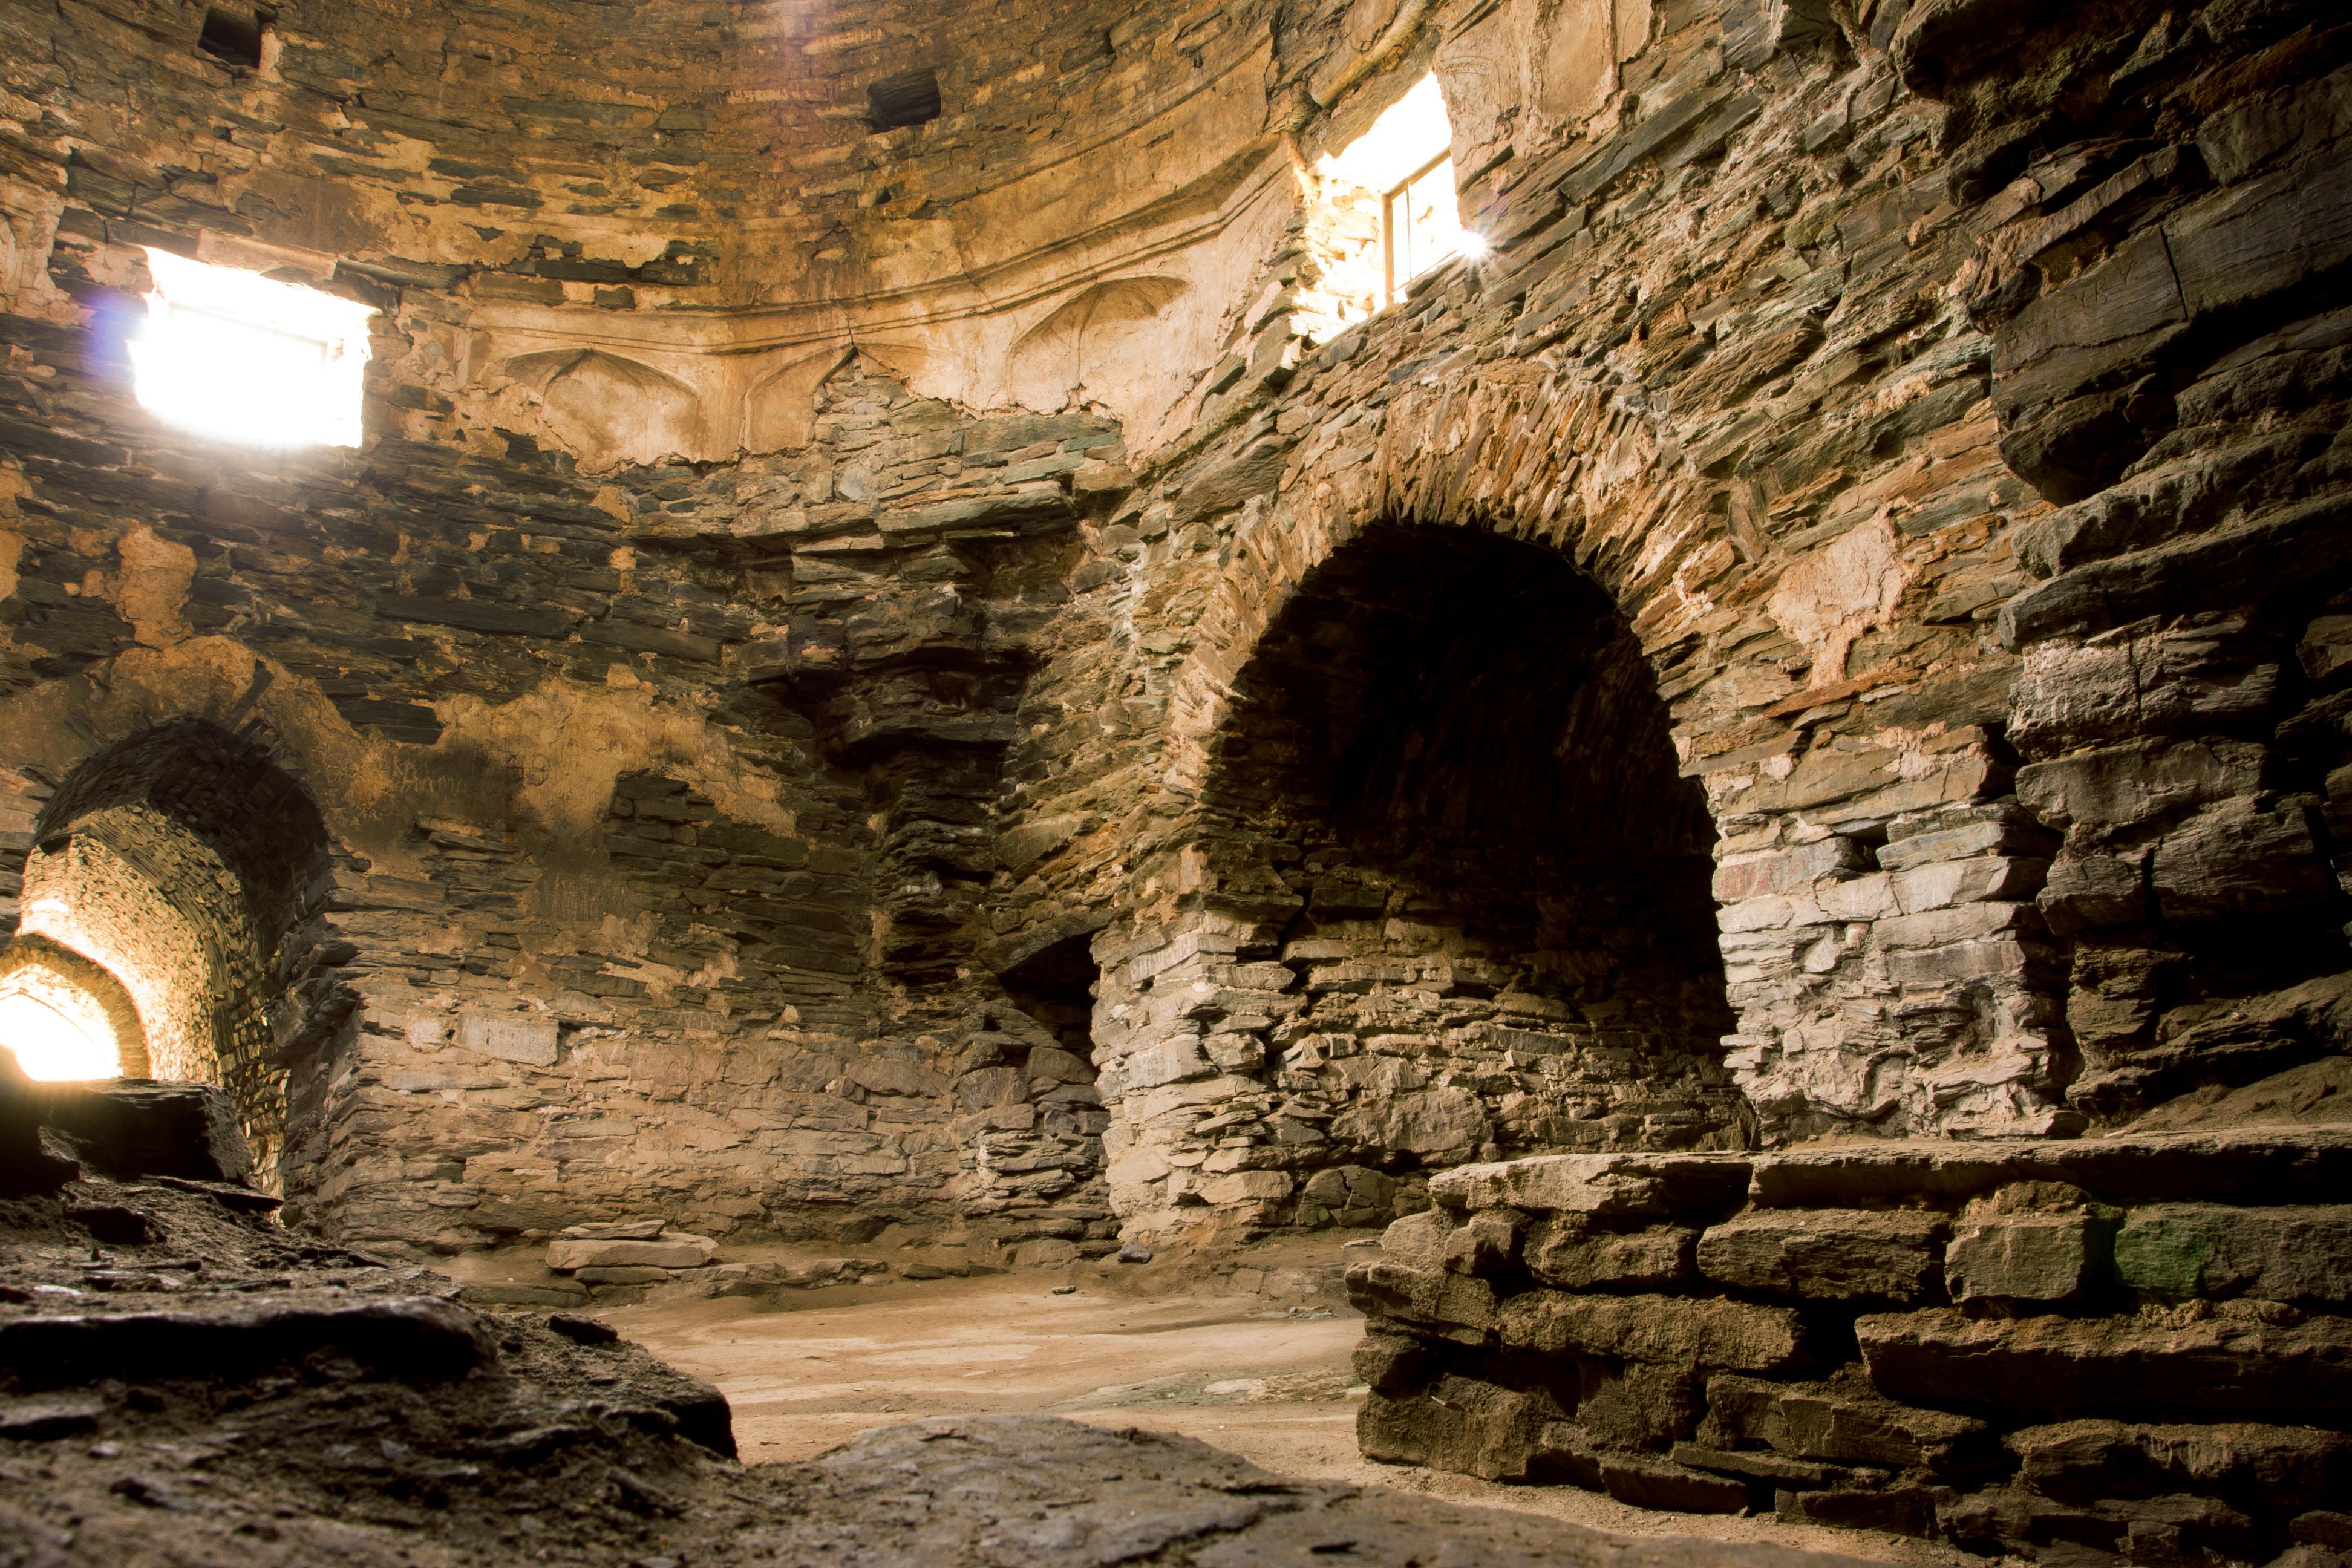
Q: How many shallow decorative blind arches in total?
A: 3